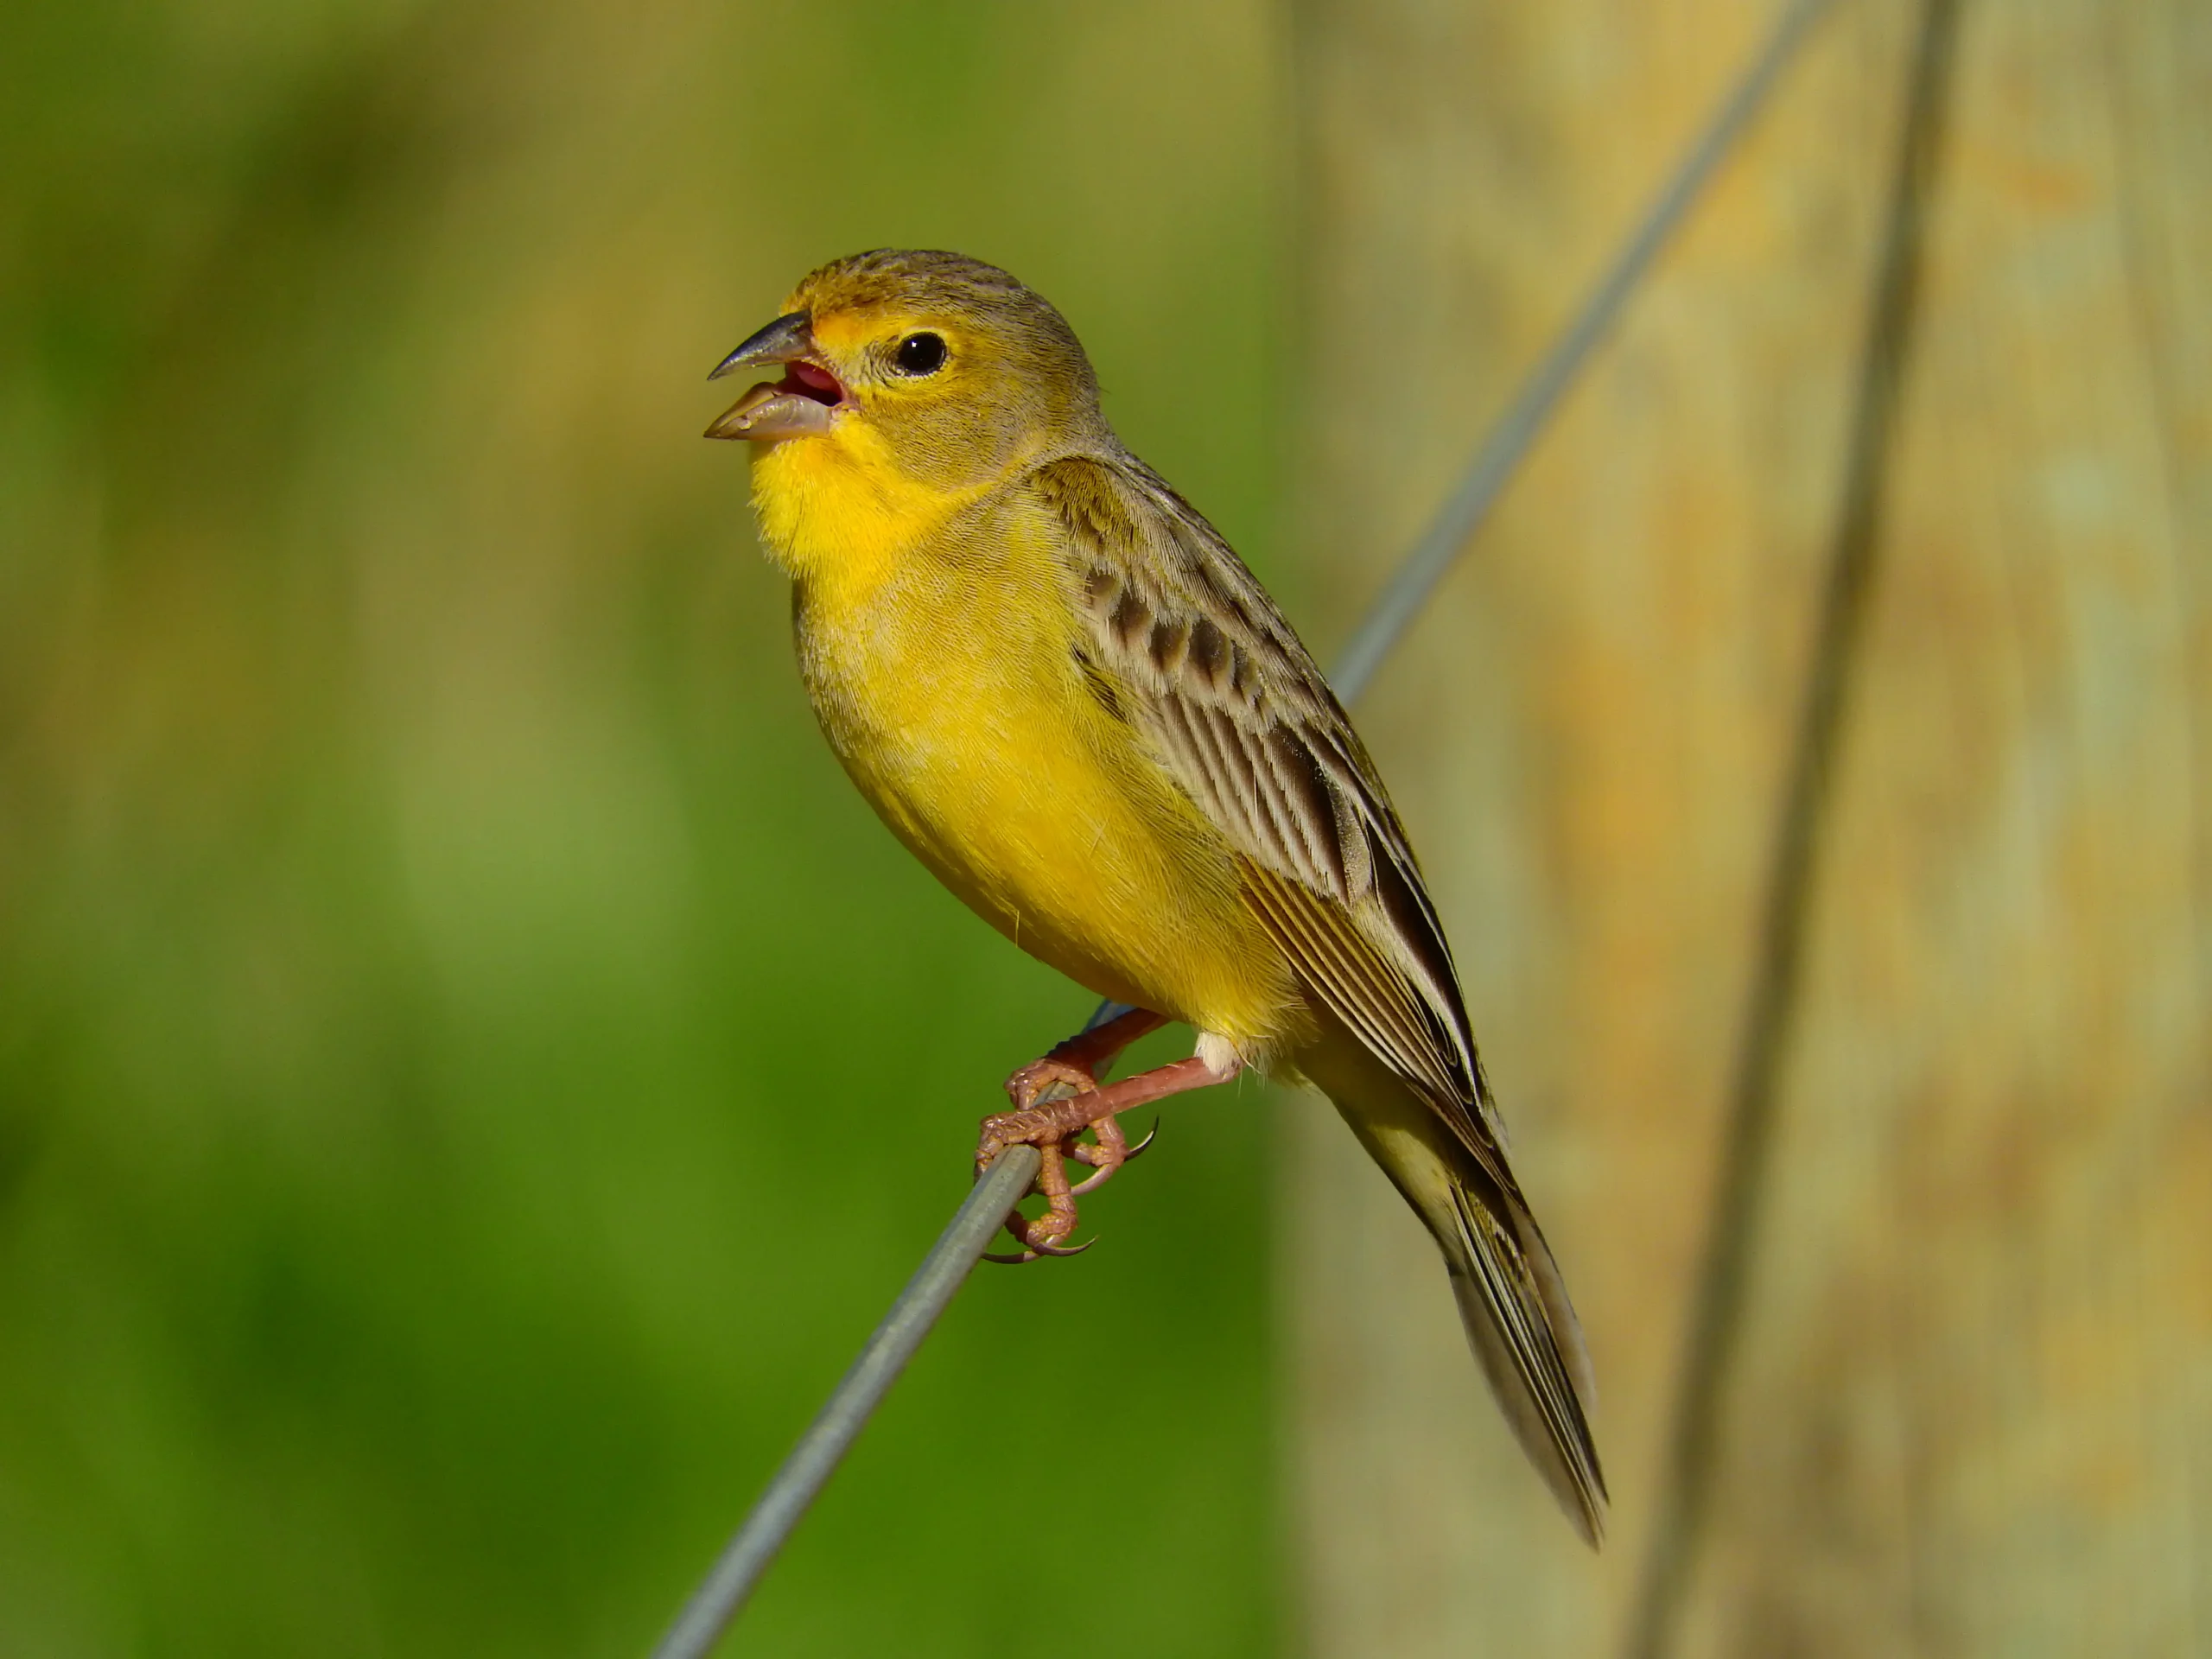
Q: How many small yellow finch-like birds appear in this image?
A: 1